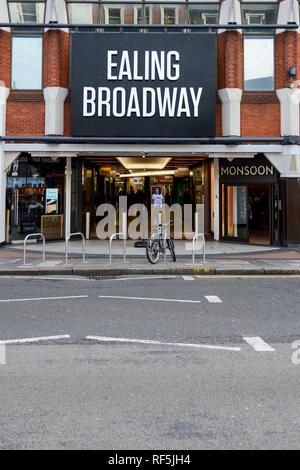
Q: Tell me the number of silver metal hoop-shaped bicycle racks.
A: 5